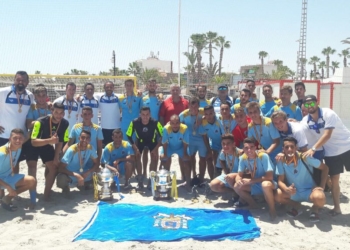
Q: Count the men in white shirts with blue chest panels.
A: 7